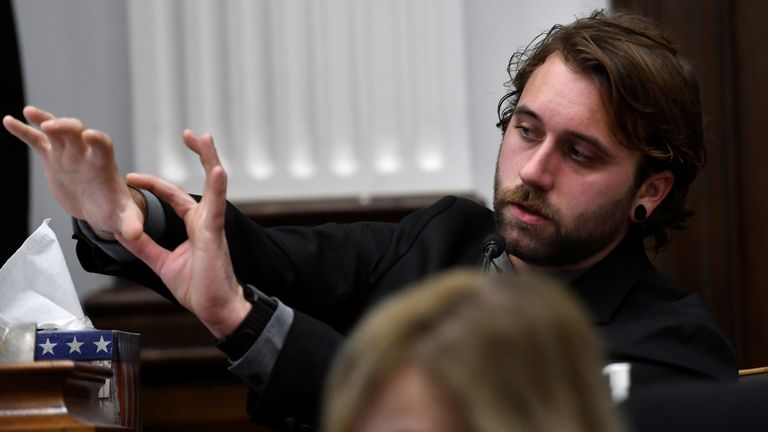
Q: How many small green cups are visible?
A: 0